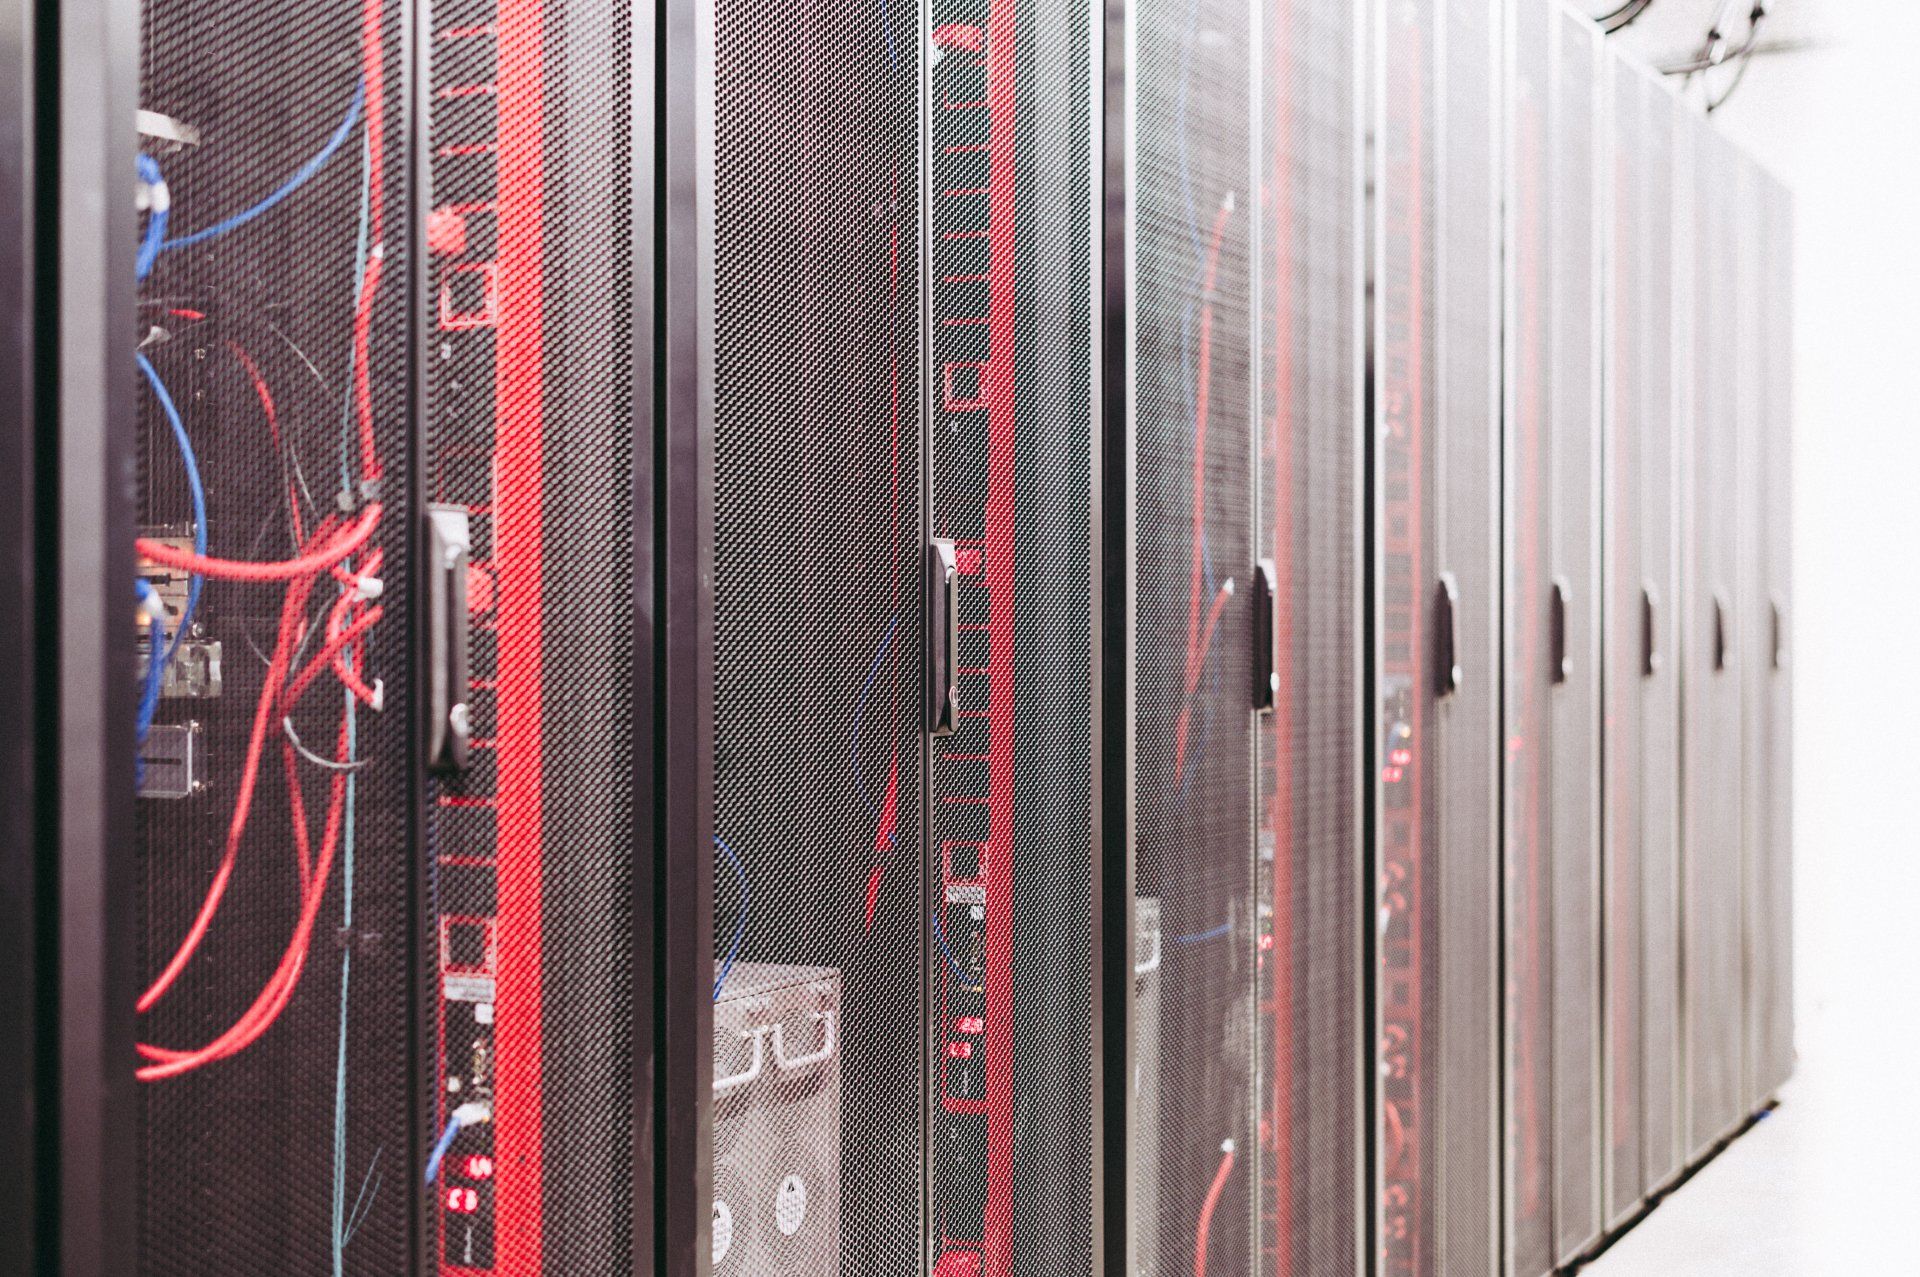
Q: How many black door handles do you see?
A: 8